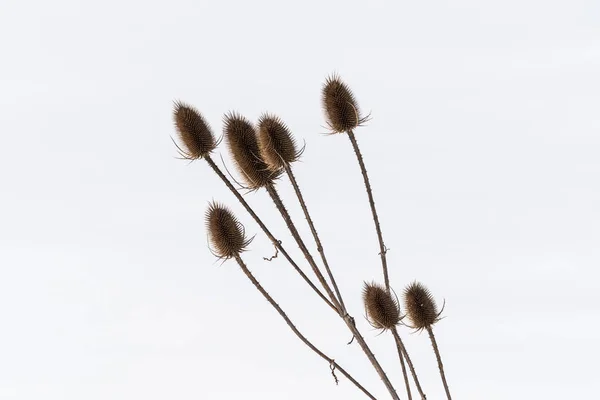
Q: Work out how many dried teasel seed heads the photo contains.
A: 7